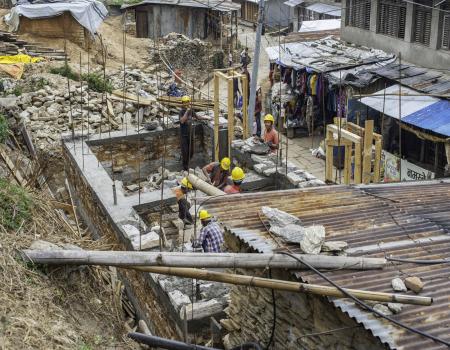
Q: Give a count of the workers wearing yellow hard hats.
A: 6